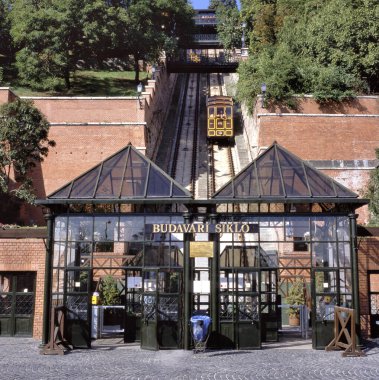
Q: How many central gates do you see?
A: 2